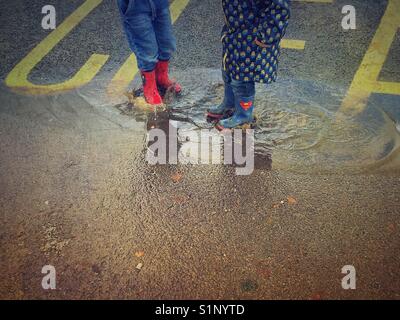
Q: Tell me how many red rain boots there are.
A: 2